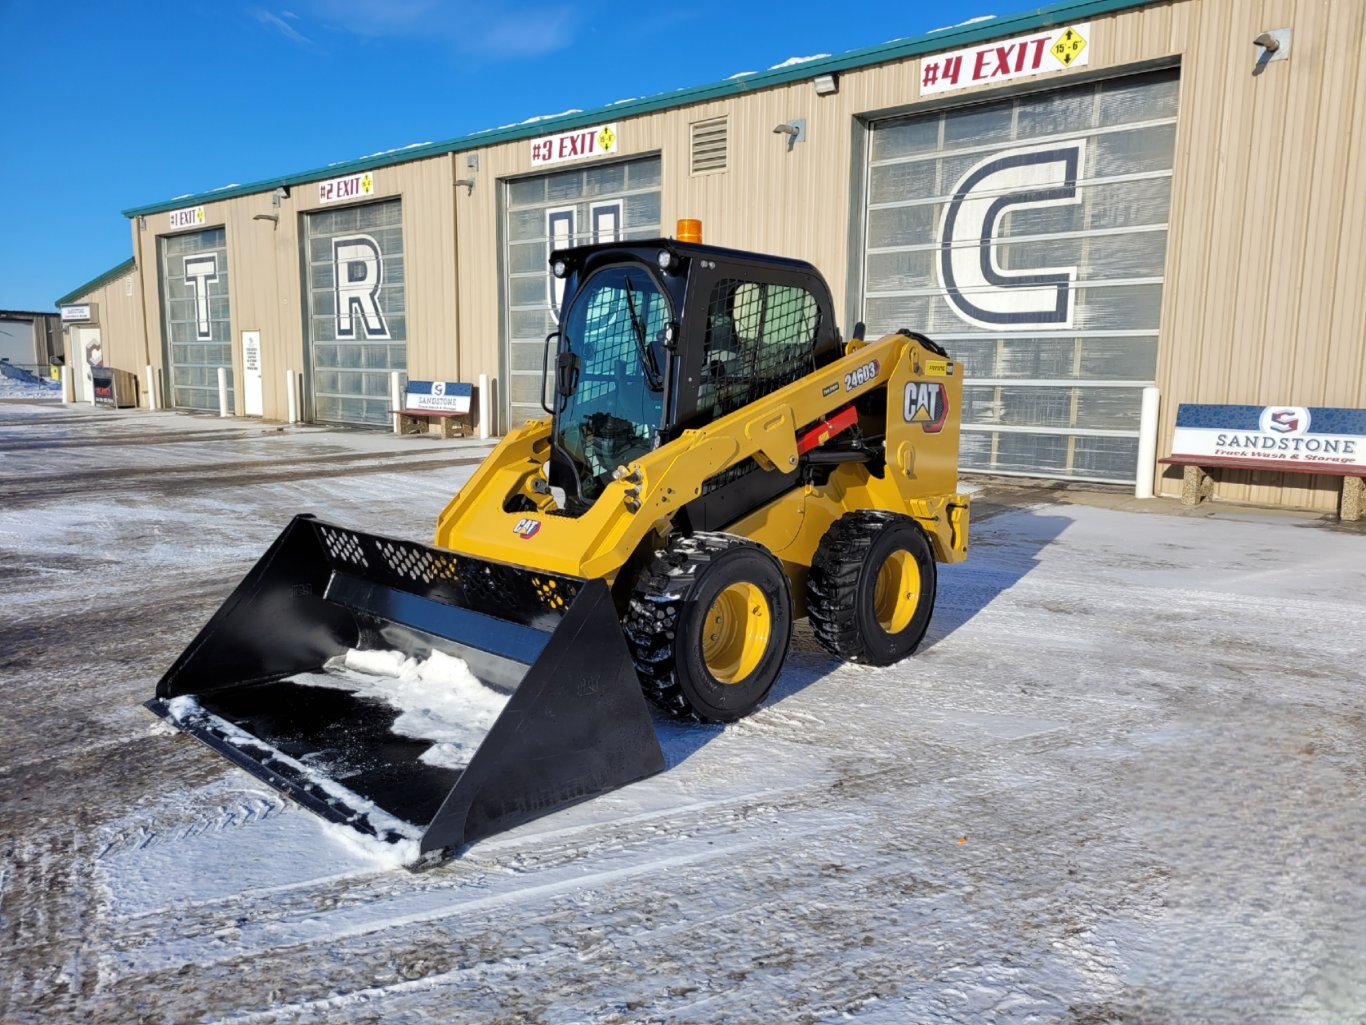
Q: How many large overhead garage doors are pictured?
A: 4